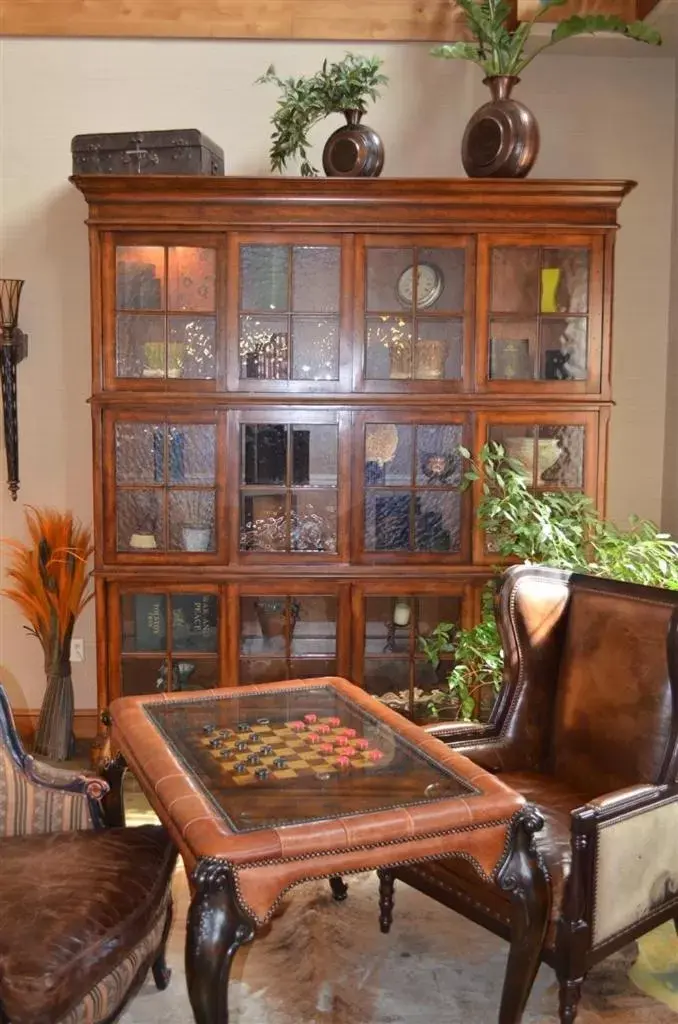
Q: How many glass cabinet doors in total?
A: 12